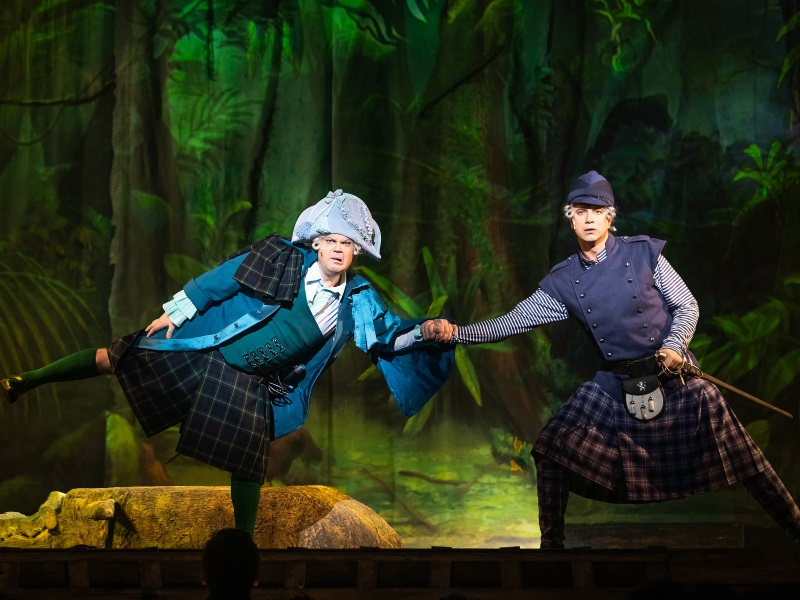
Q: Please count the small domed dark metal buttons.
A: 12